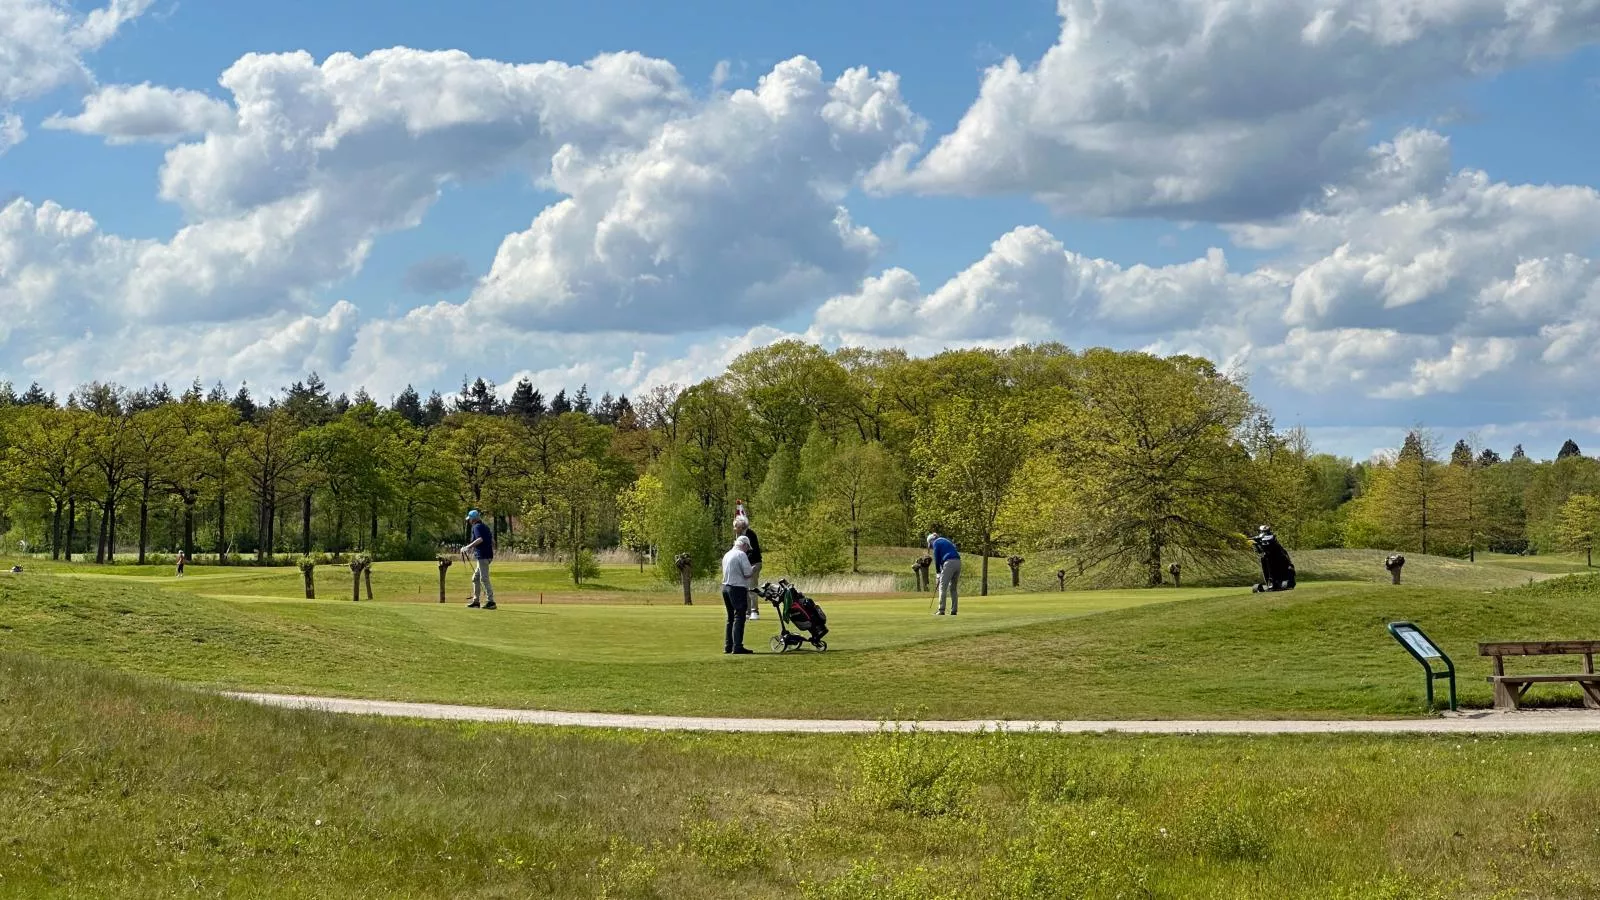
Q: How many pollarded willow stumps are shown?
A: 11